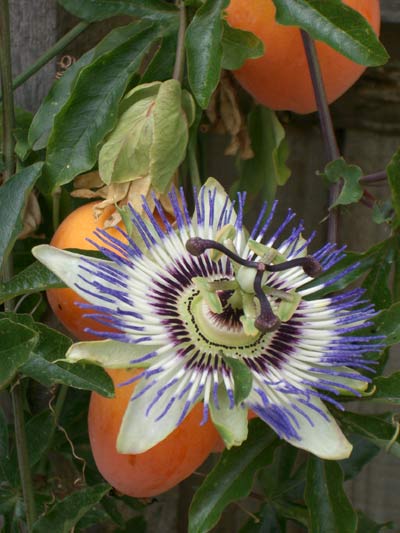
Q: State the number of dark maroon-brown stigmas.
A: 3